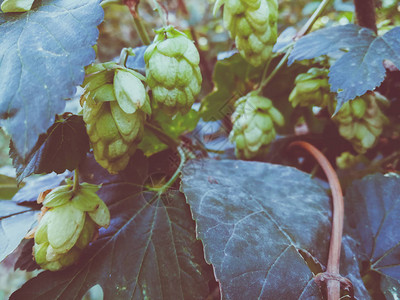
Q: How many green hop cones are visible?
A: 7